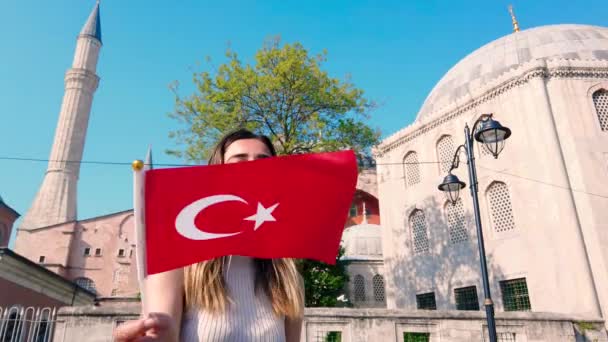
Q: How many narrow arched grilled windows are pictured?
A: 9